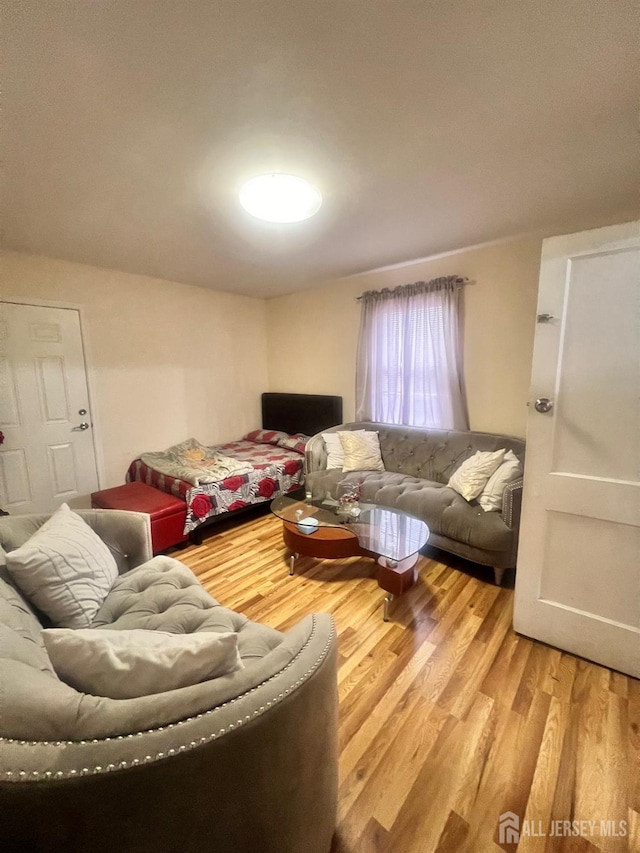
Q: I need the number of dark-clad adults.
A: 0